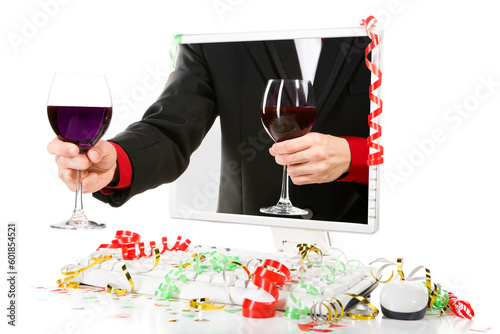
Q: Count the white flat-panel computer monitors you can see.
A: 1